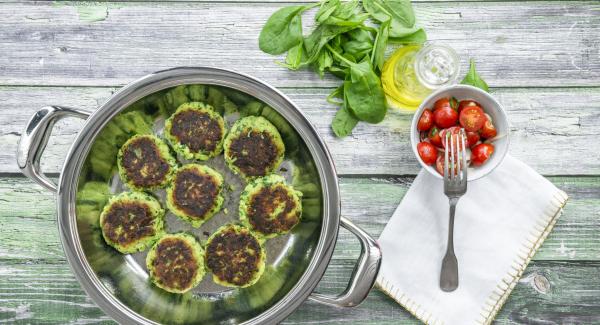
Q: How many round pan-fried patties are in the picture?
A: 8